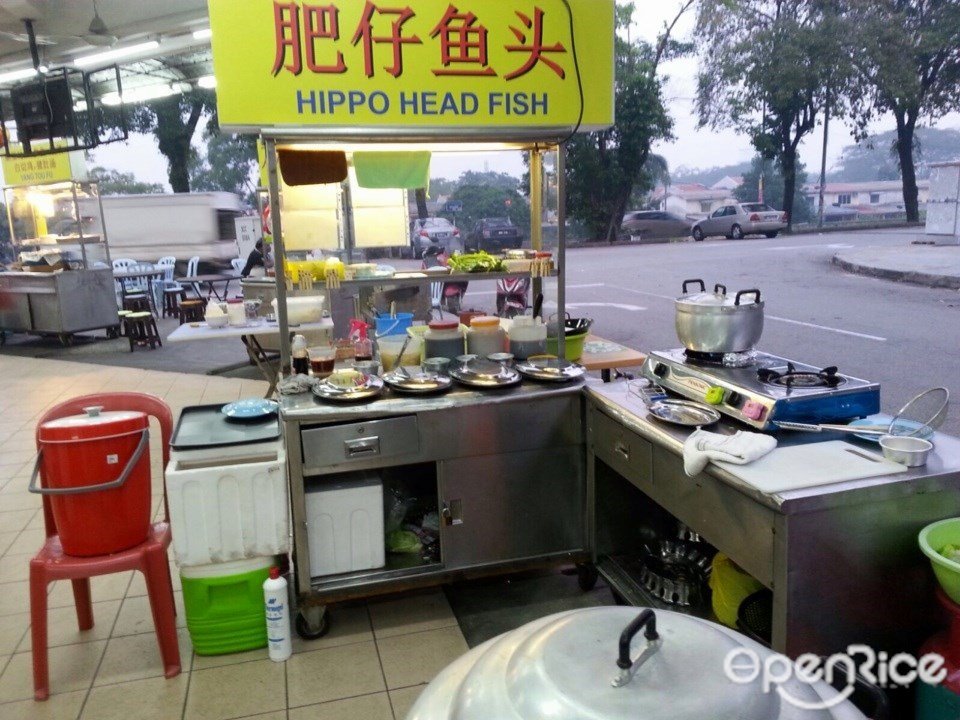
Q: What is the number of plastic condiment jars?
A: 3